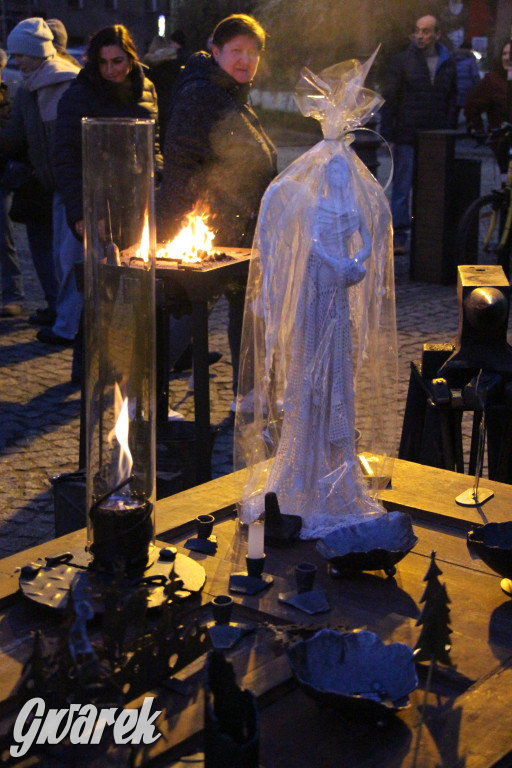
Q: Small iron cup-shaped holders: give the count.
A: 4